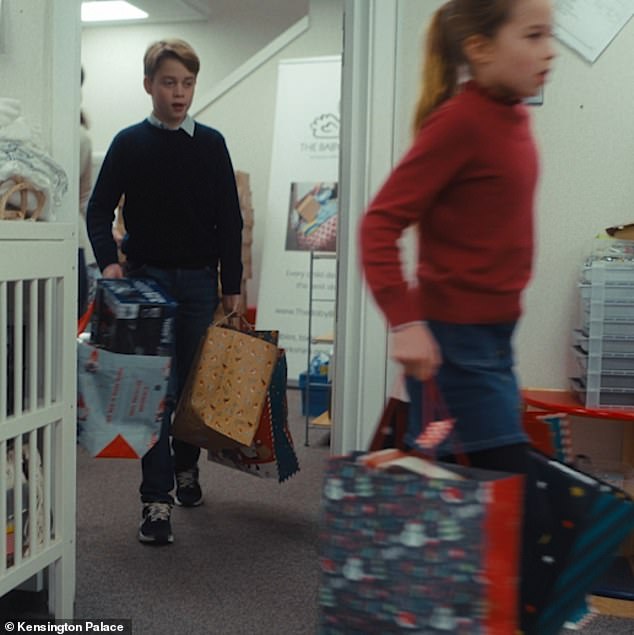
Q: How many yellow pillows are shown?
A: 0